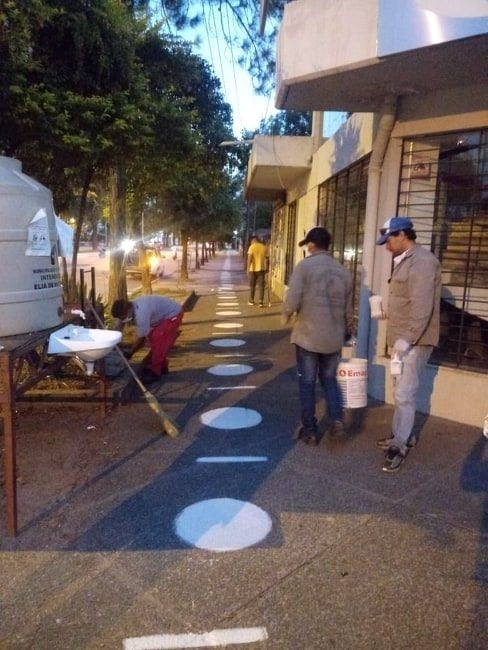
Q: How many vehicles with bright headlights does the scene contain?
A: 1